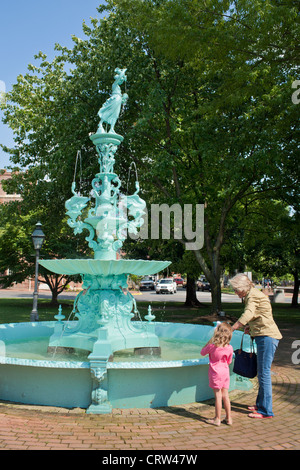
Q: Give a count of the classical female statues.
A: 1